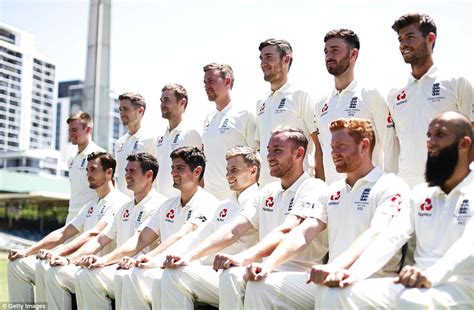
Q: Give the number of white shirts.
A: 14